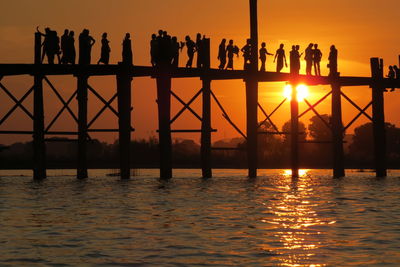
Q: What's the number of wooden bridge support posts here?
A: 9